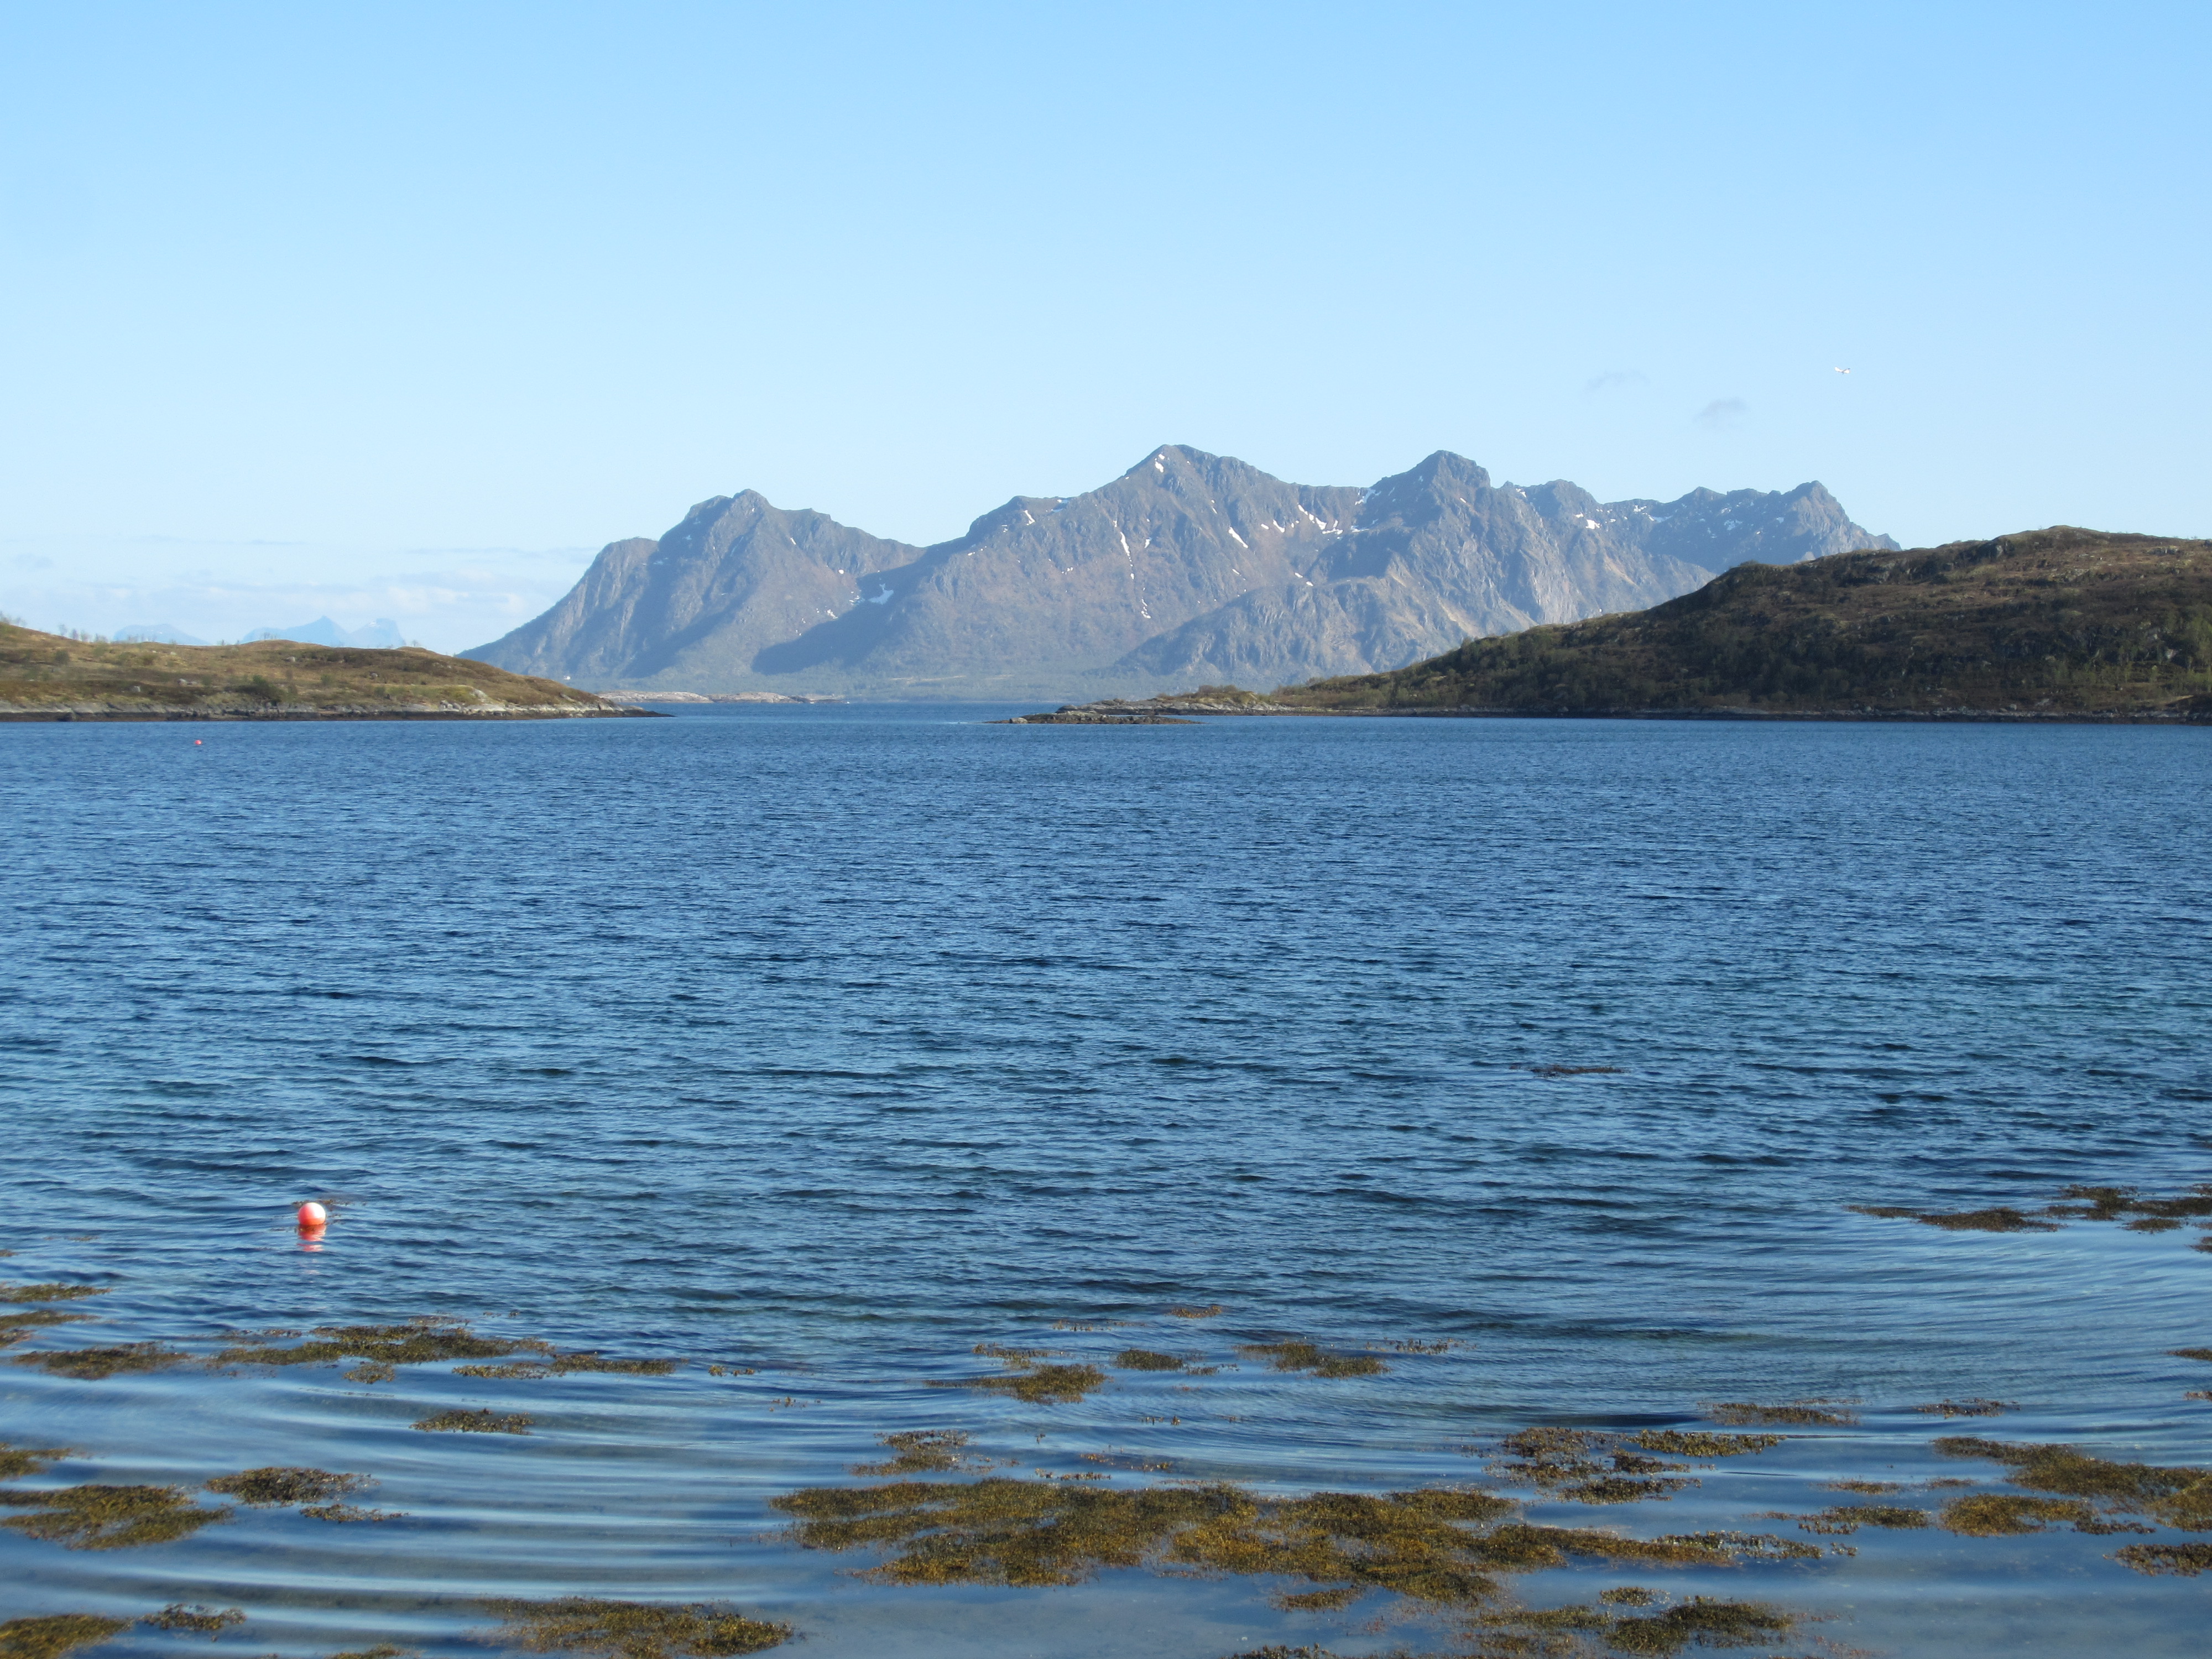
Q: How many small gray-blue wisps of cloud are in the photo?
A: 2